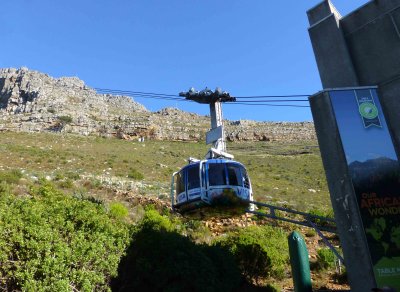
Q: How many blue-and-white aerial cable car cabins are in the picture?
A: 1